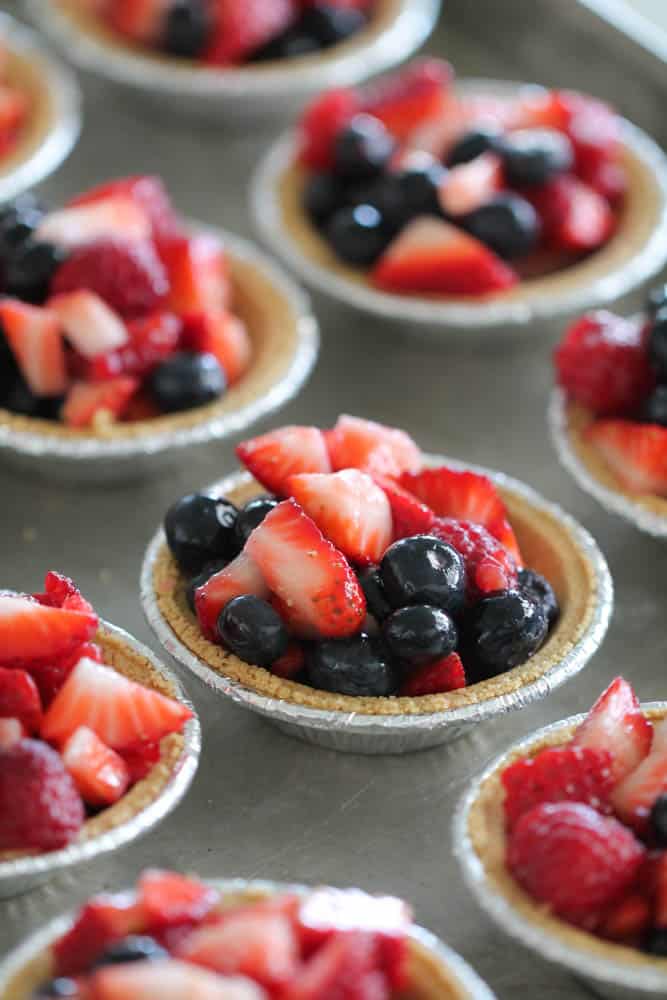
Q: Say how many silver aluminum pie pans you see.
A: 9